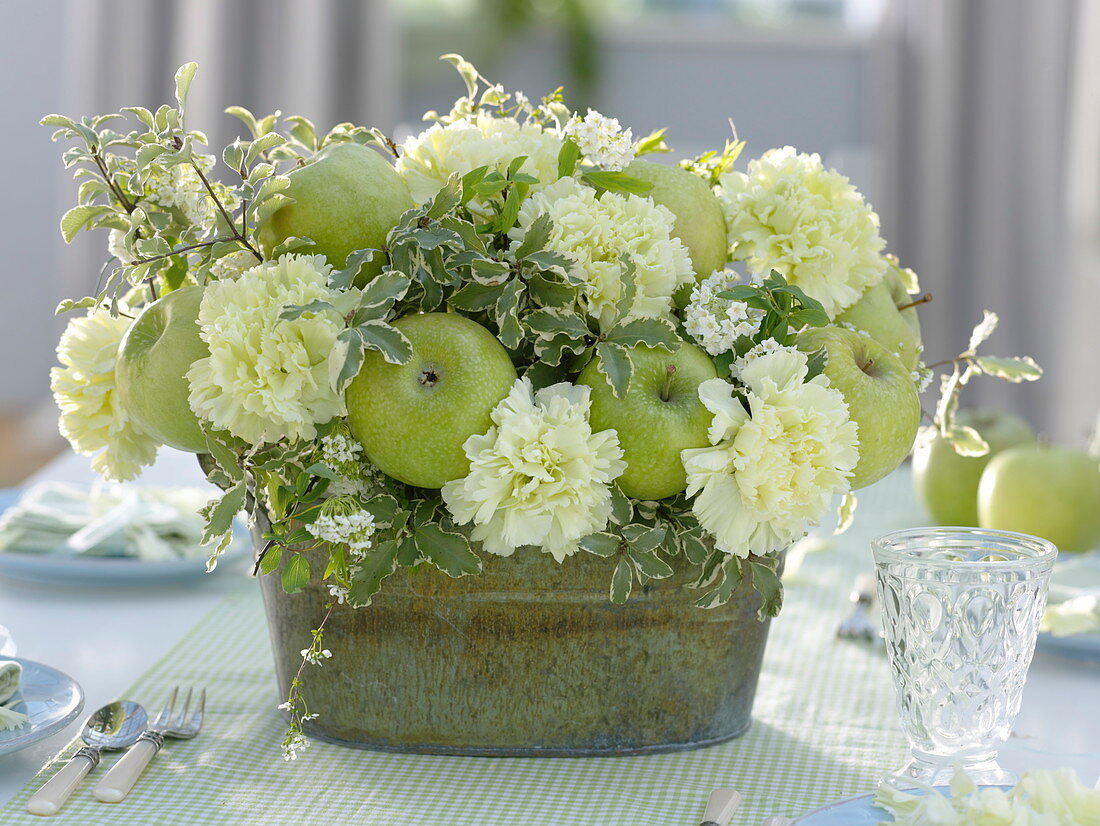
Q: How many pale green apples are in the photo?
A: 9